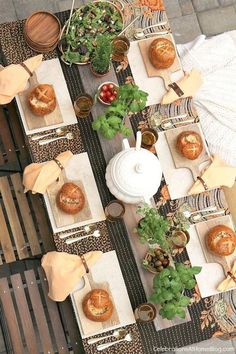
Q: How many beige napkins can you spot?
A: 6